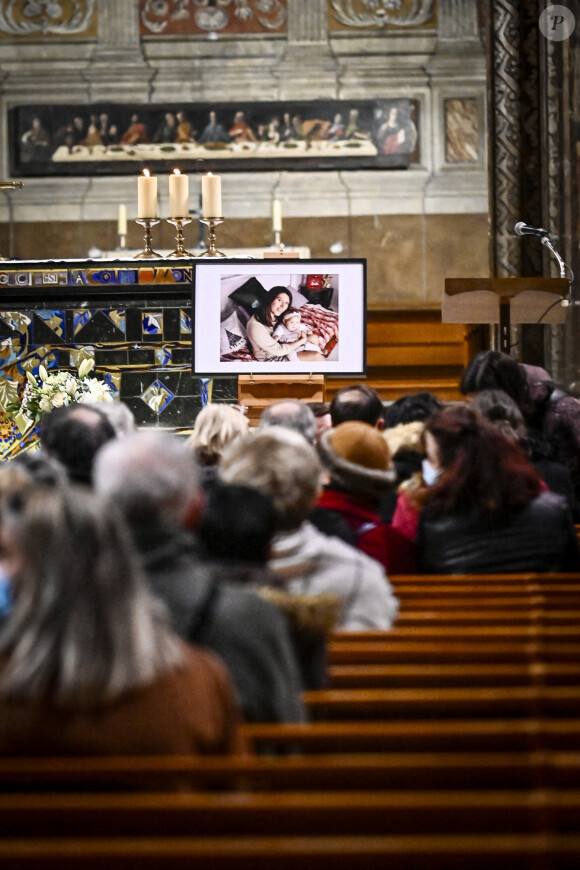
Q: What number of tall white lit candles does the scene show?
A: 3